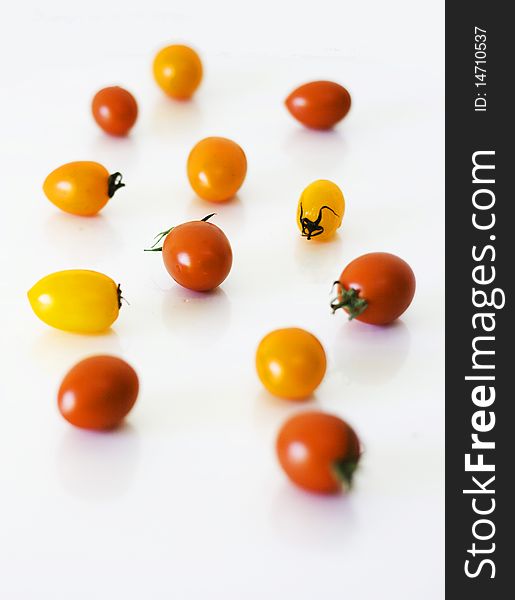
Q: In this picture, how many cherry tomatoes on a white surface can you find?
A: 12